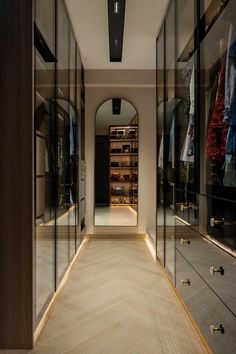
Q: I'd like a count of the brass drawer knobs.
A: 6